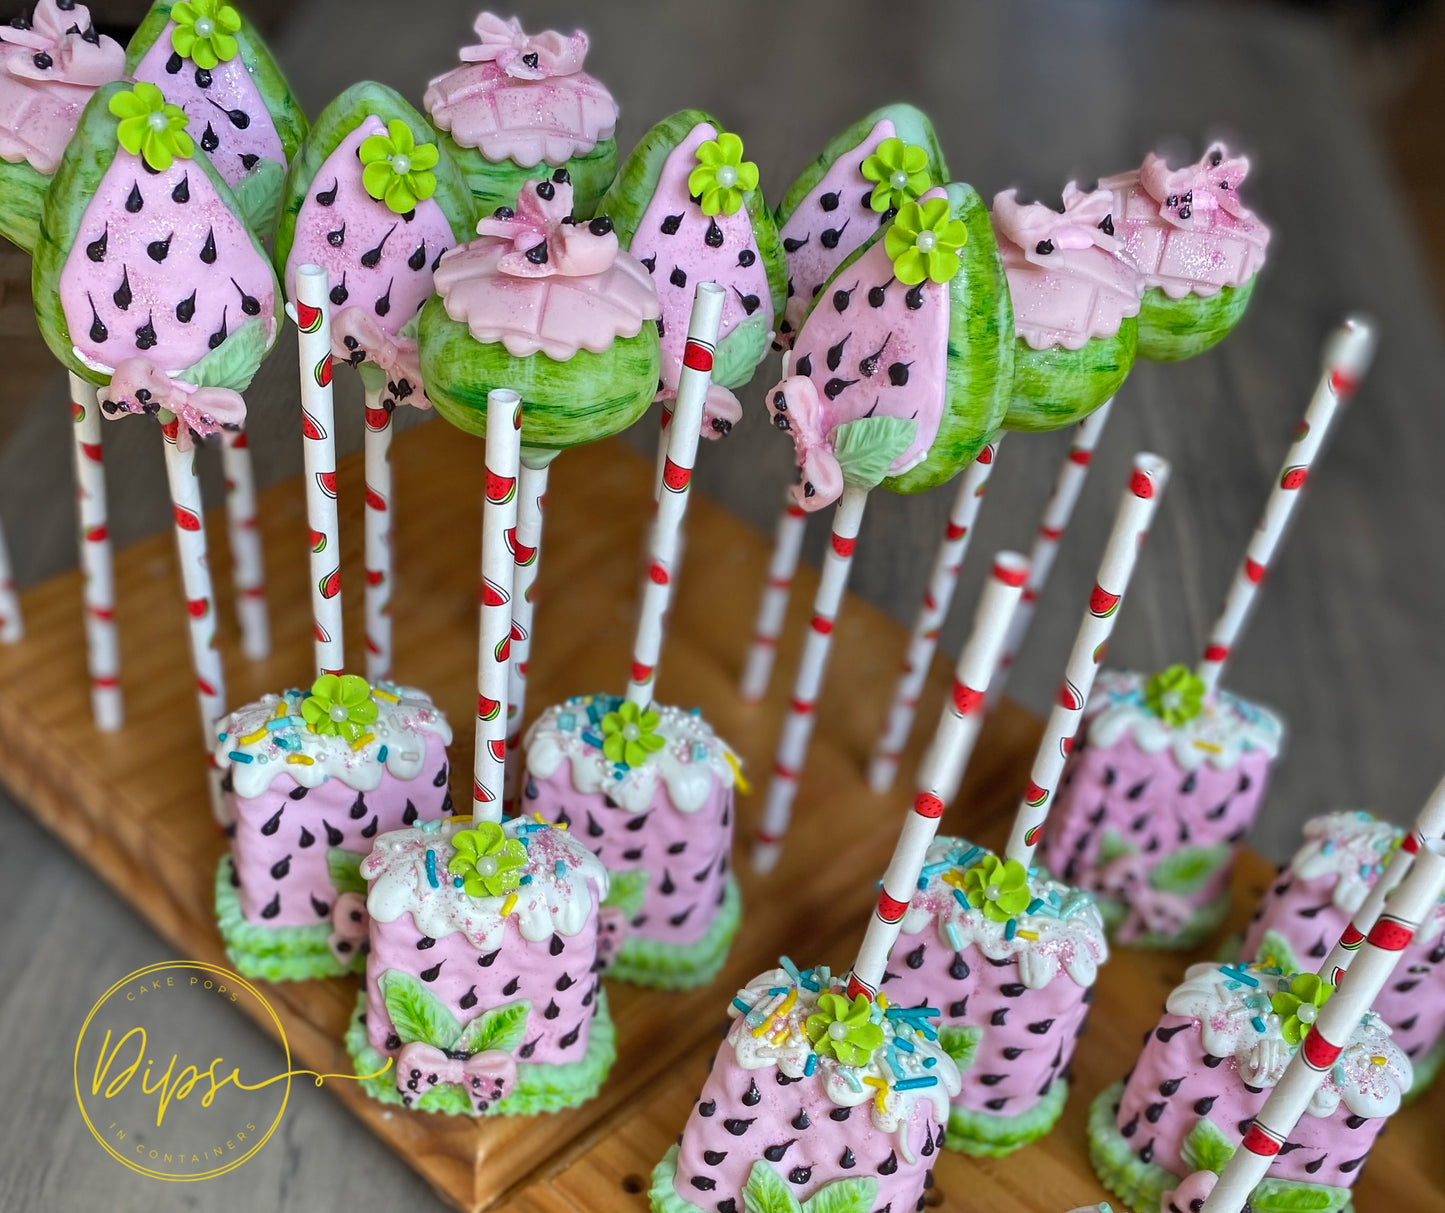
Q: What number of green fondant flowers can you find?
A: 13